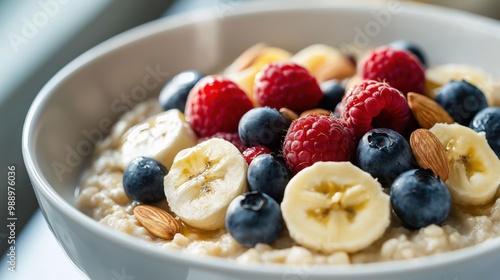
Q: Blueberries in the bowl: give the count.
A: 11